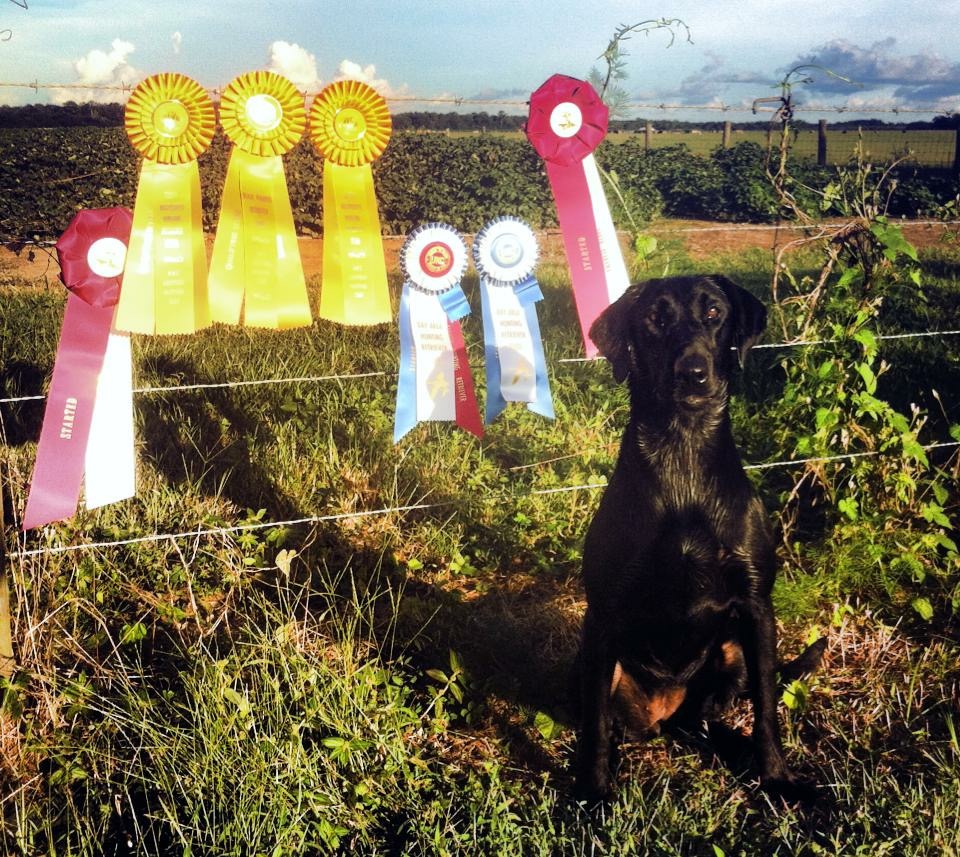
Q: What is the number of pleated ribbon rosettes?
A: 7